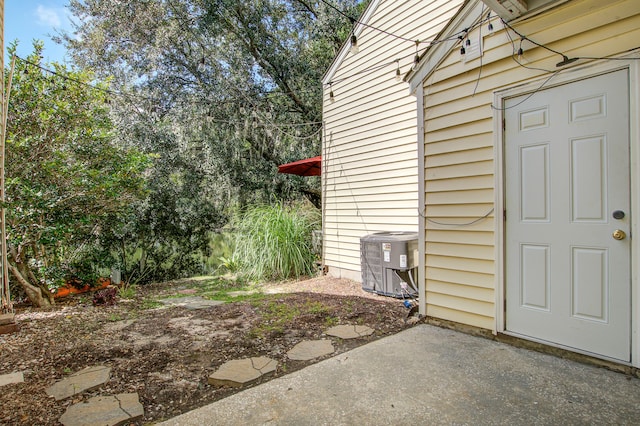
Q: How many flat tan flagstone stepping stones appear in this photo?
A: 6